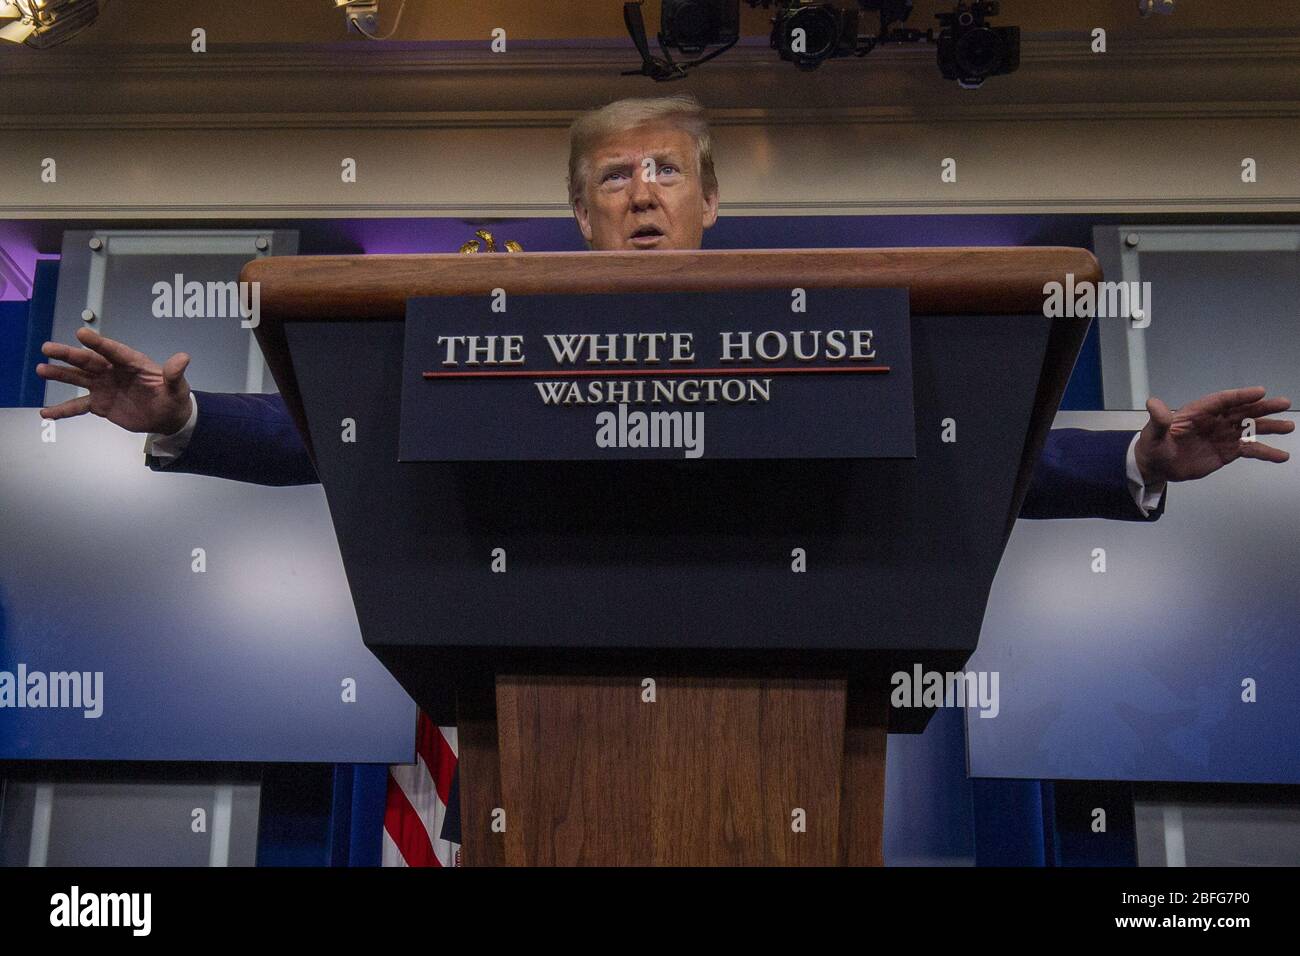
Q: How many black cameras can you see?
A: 3